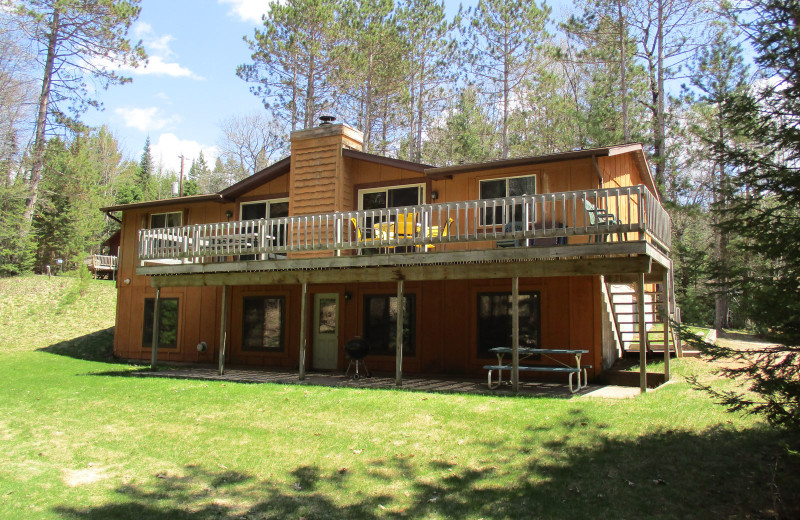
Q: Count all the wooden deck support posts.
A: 7